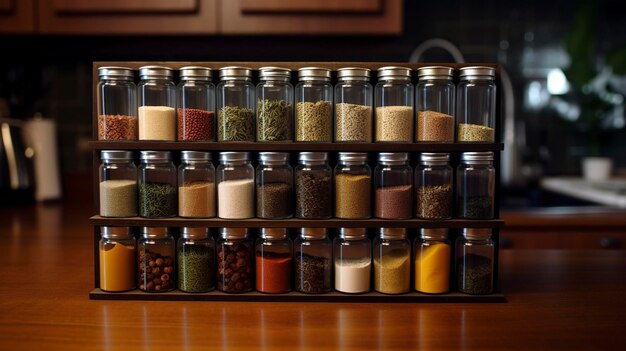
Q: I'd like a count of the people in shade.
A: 0